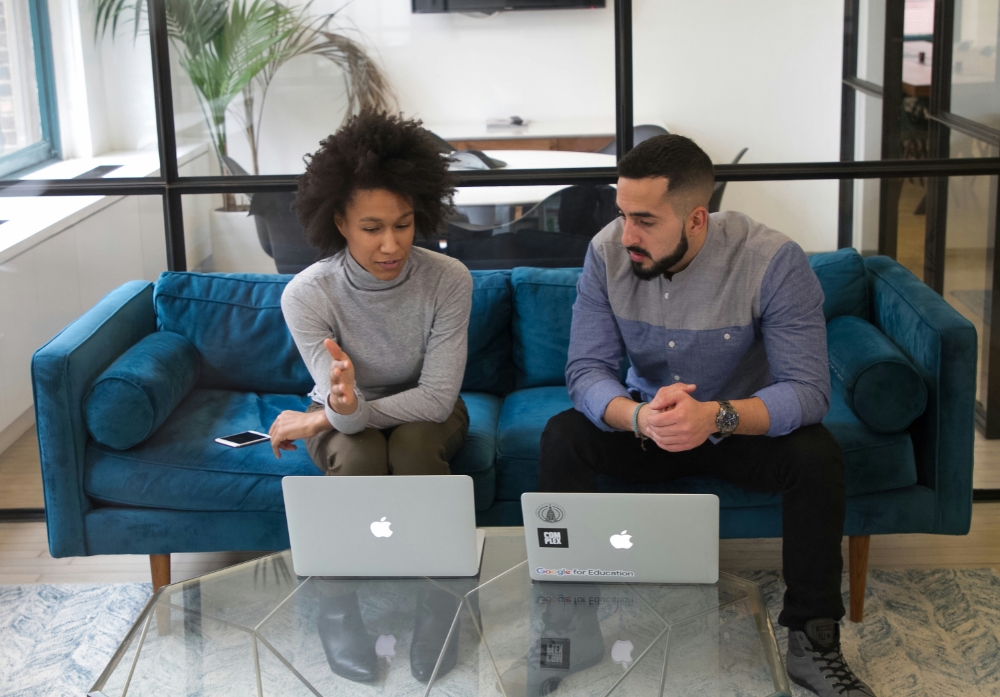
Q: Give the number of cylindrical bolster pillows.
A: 2